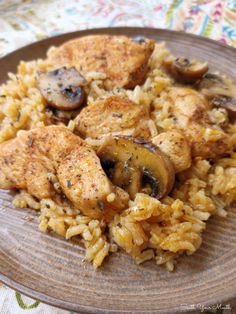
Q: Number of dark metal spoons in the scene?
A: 0